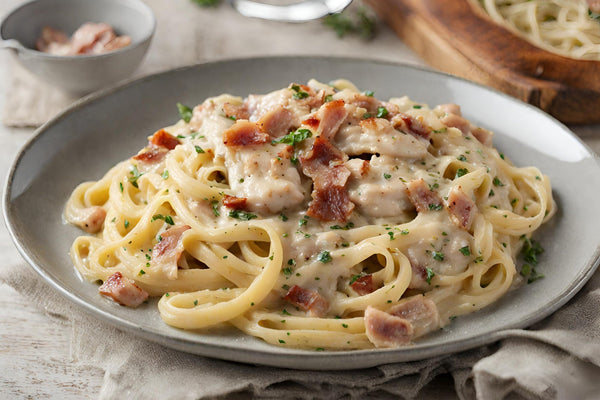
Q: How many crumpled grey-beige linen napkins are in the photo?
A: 1